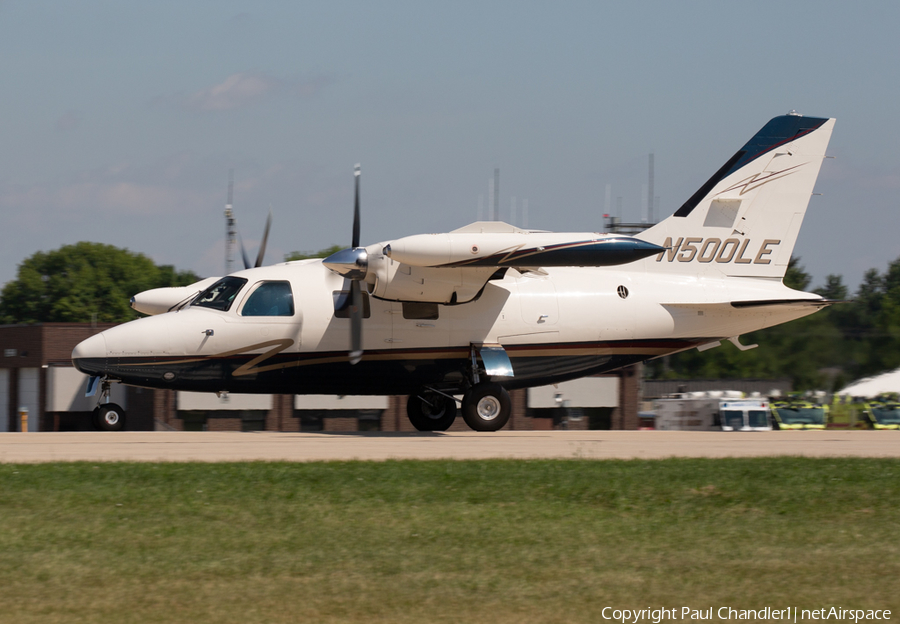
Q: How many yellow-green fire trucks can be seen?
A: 2